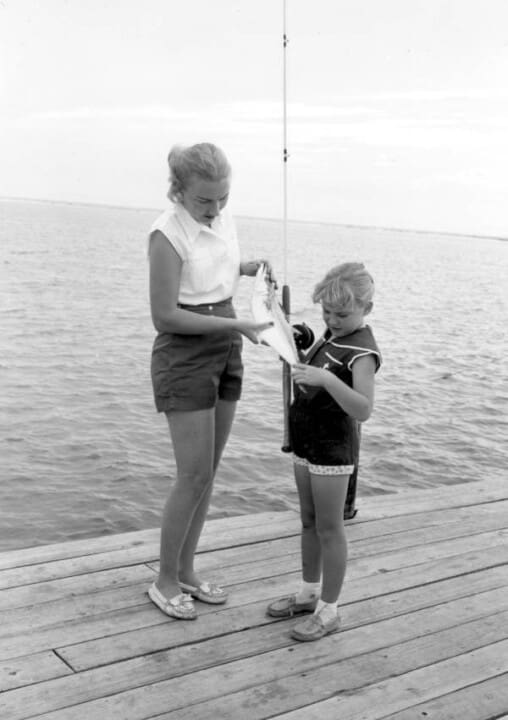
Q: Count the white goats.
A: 0